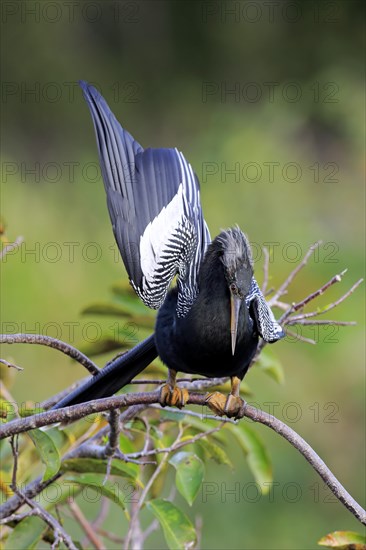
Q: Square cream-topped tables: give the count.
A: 0